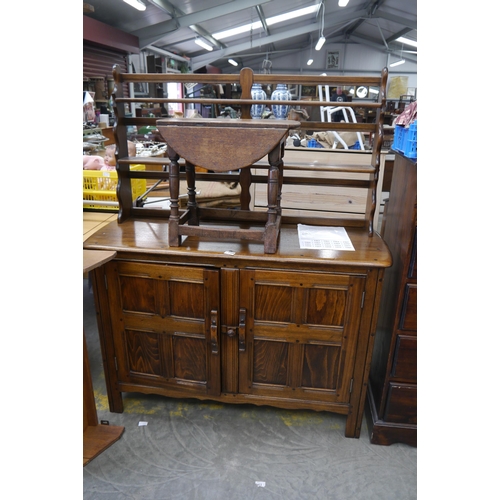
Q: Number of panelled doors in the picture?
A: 2